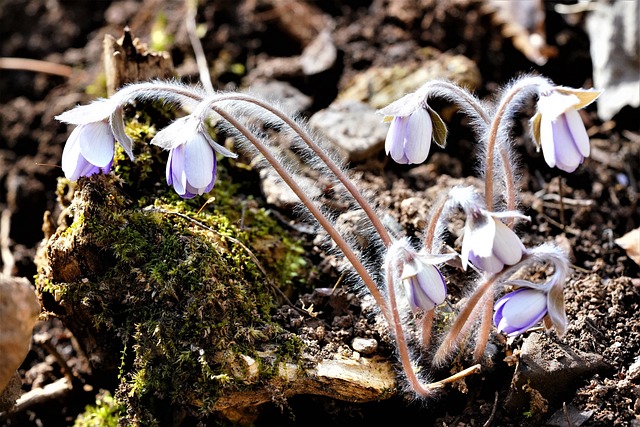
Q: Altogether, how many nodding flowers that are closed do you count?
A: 7